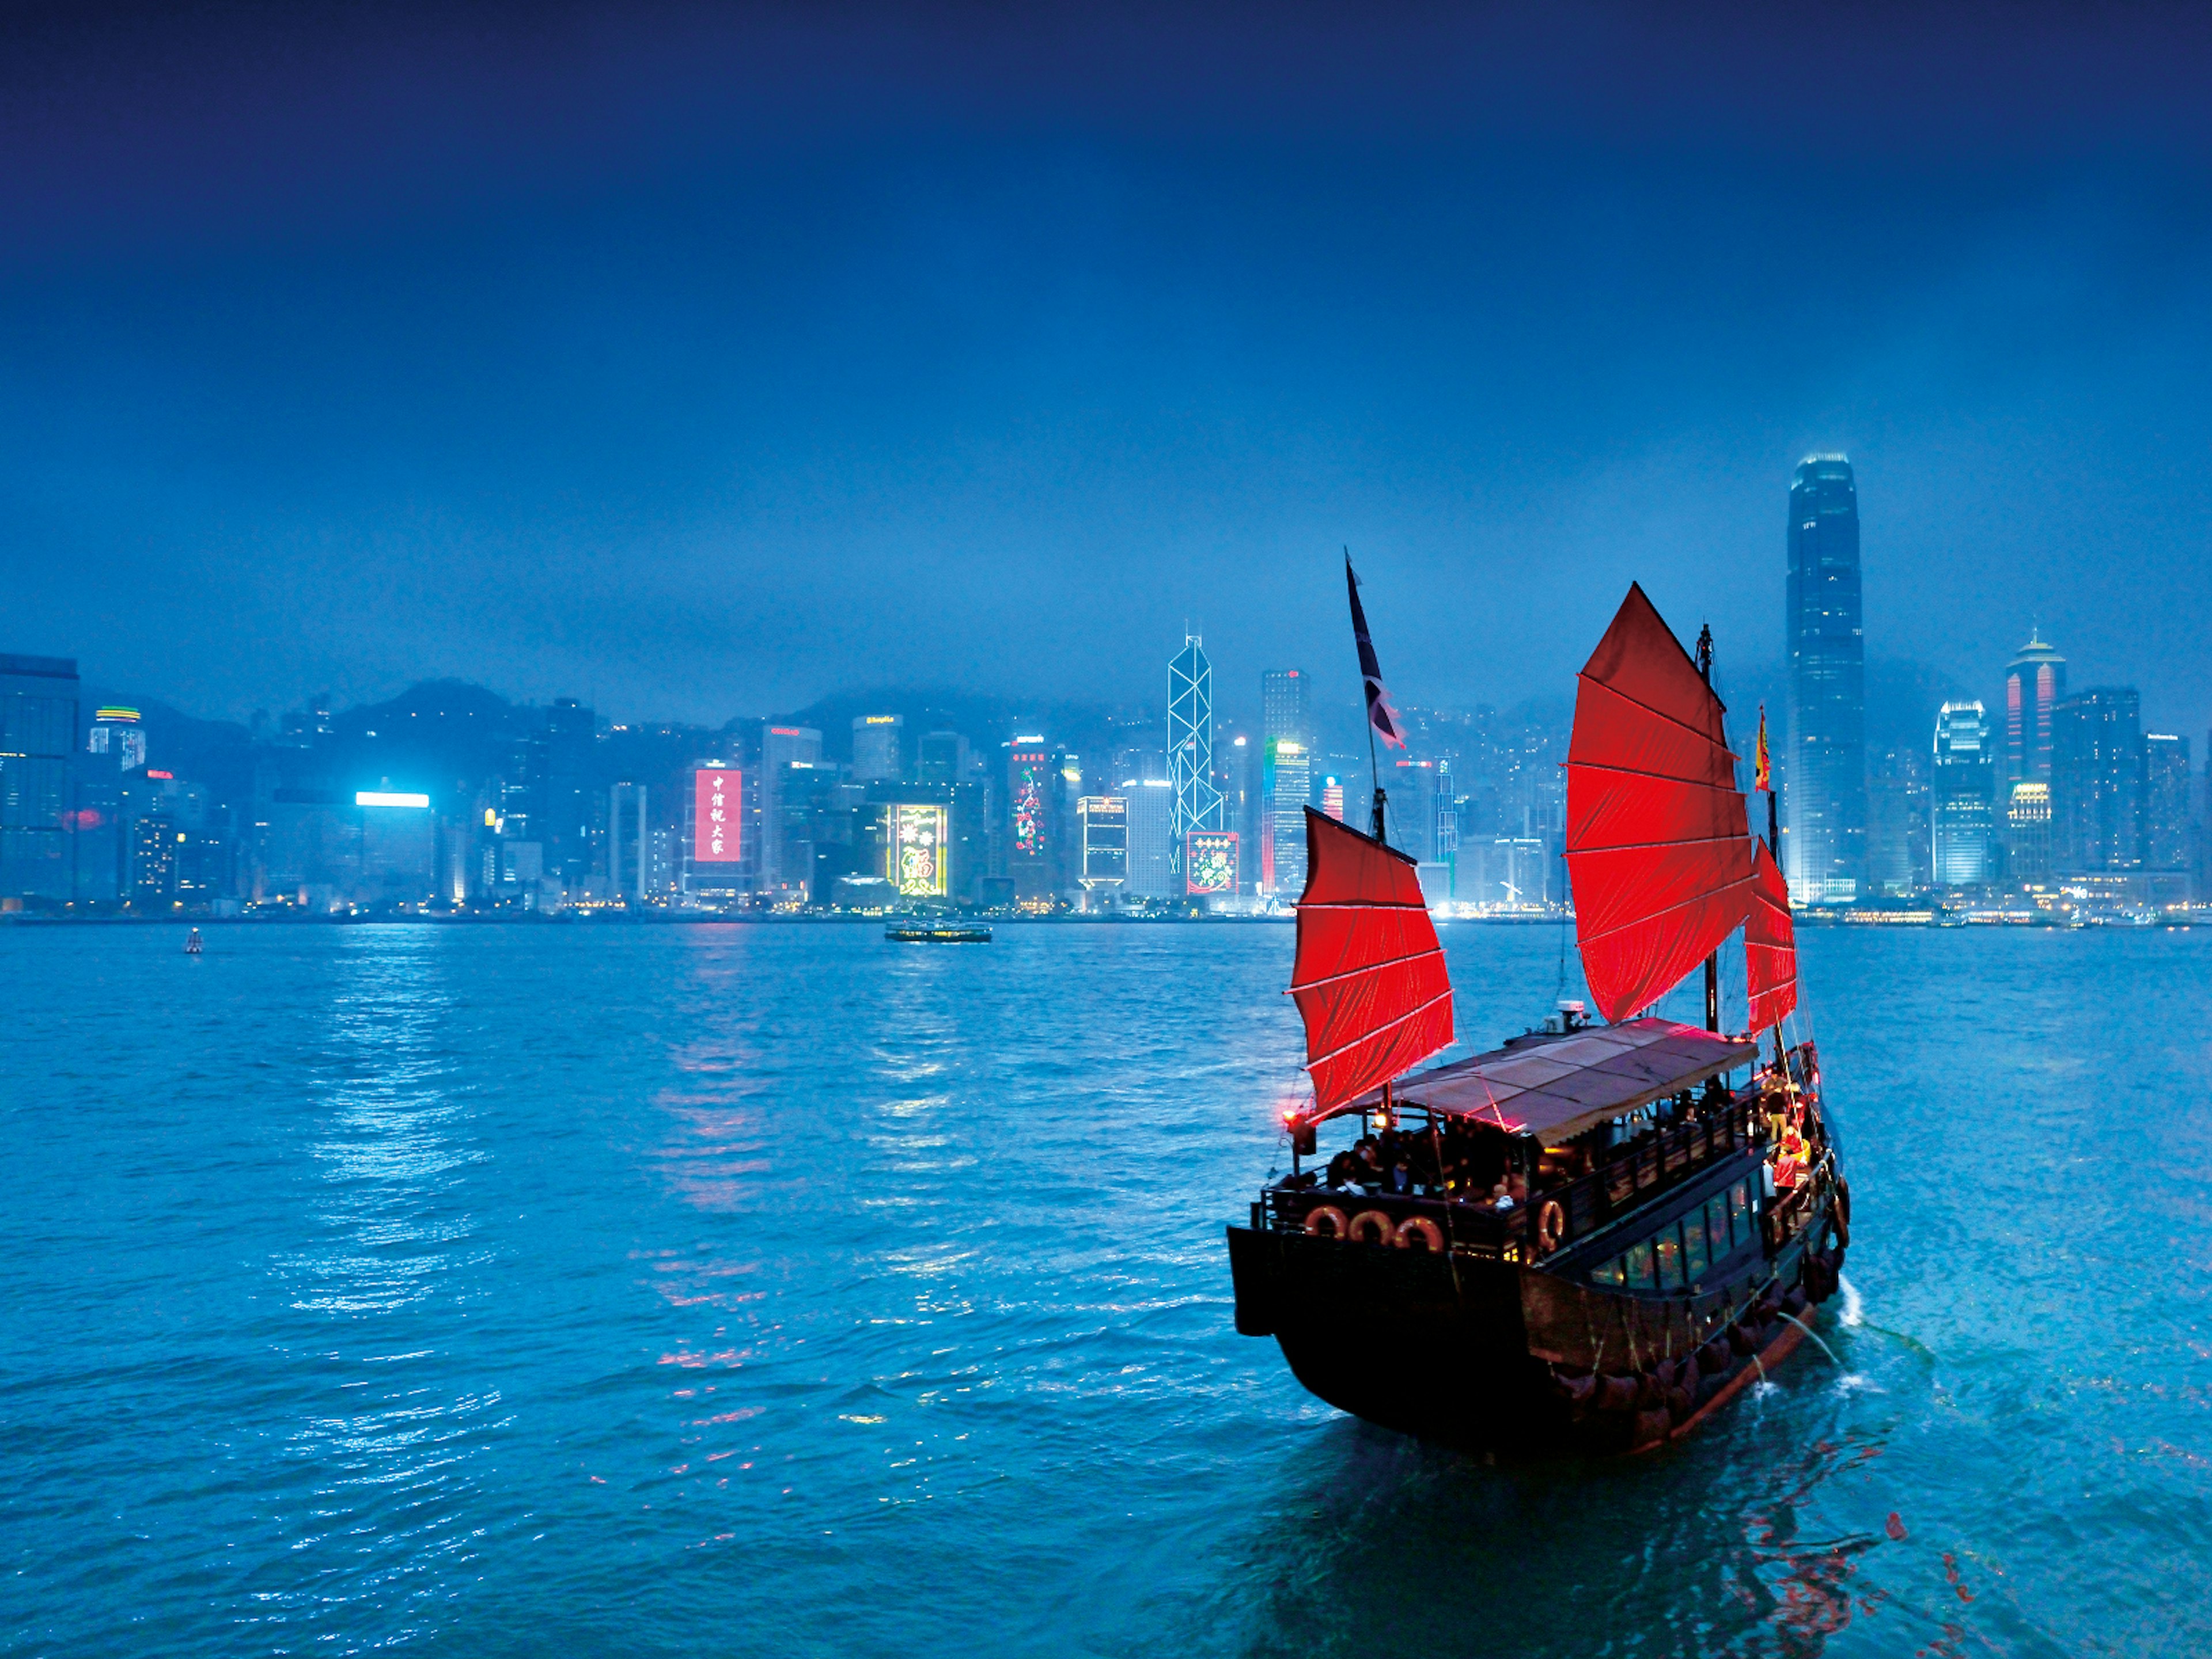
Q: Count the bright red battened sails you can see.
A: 3